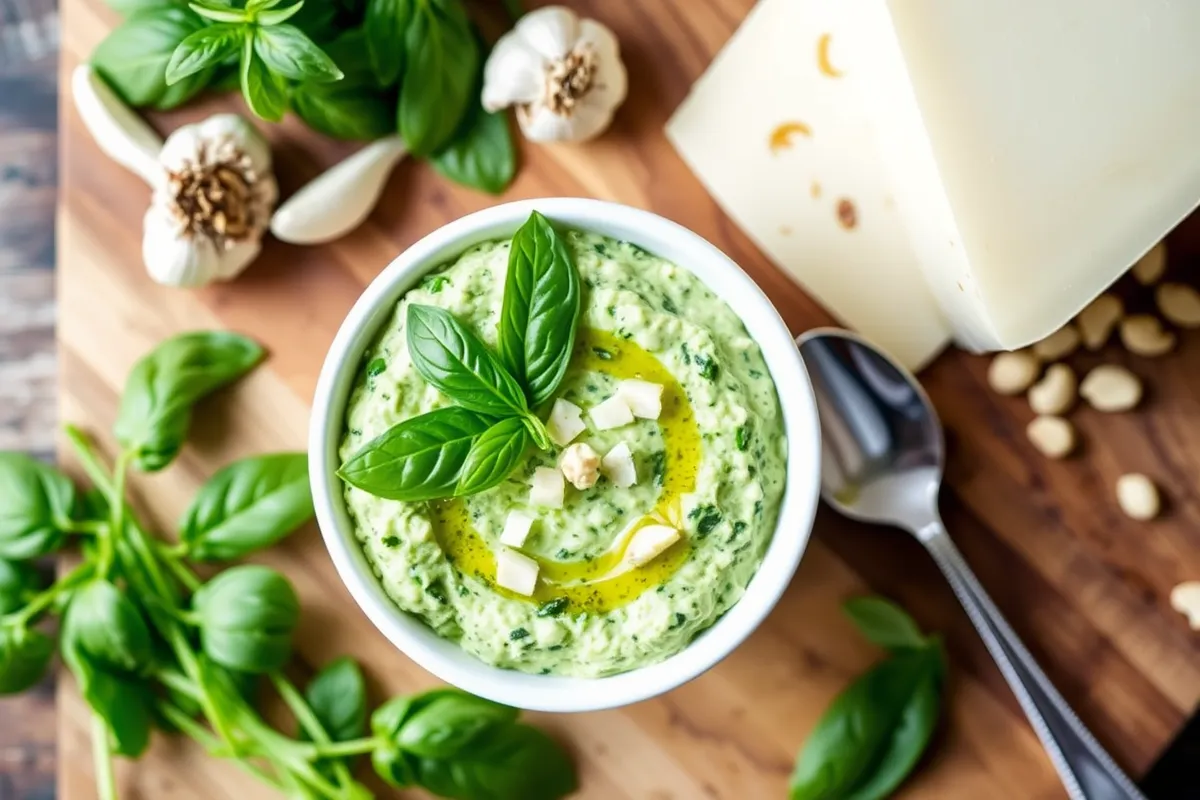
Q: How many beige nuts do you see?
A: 11